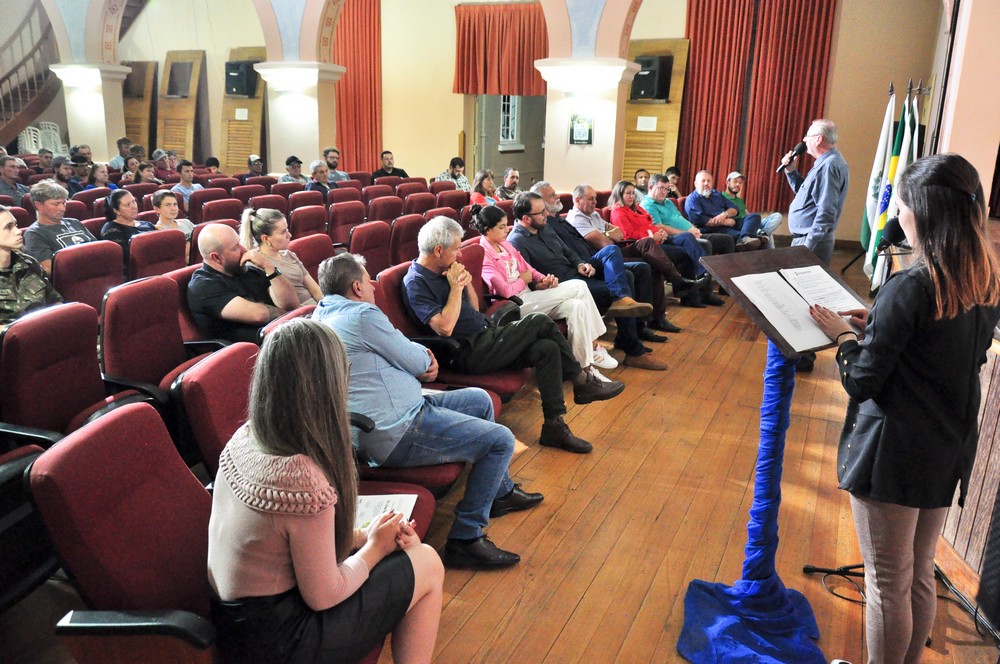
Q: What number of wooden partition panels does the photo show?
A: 4